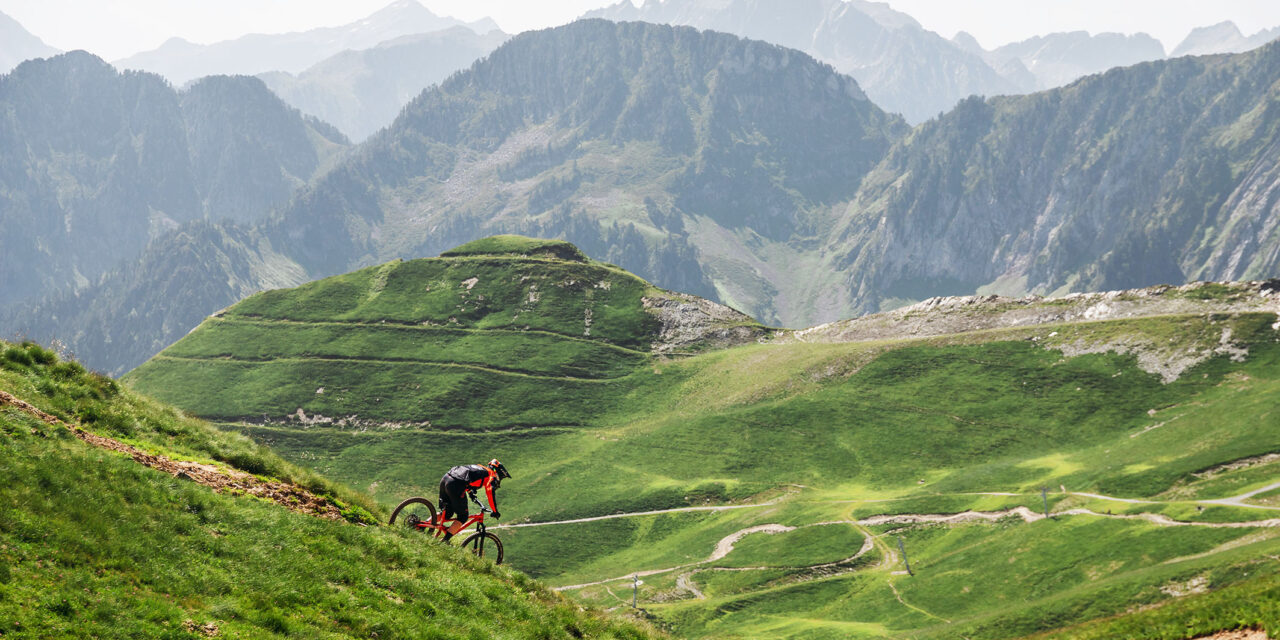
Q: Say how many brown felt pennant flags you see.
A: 0